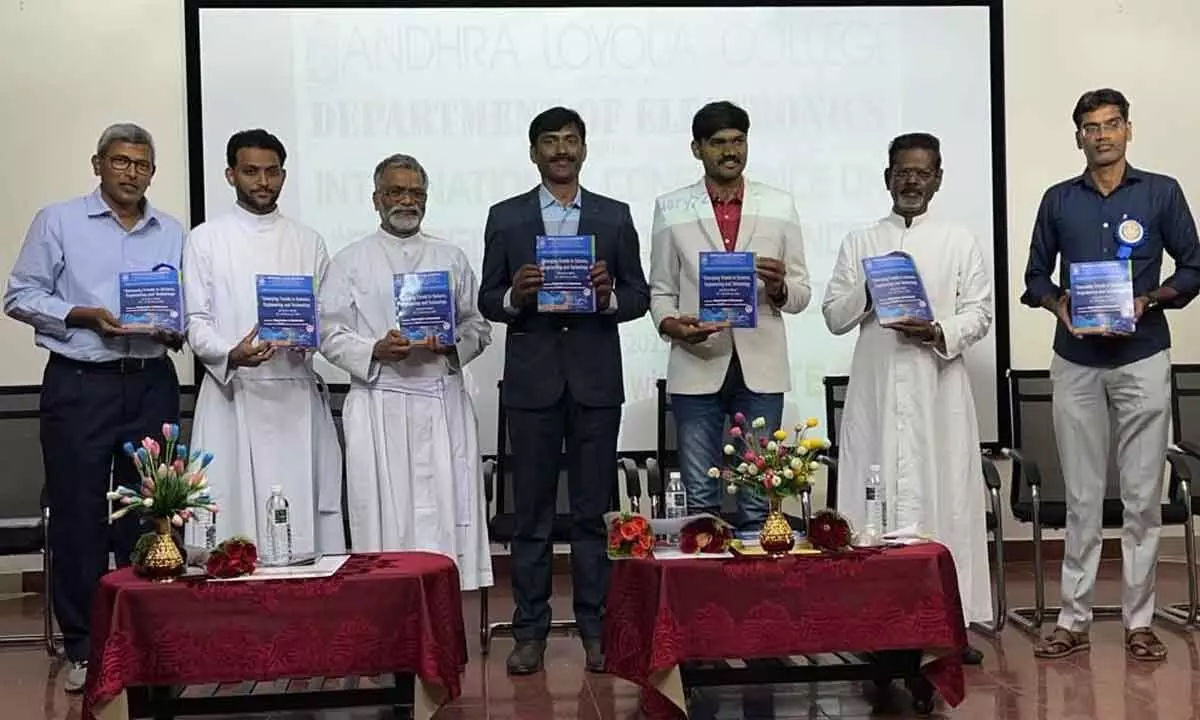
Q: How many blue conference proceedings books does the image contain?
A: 7